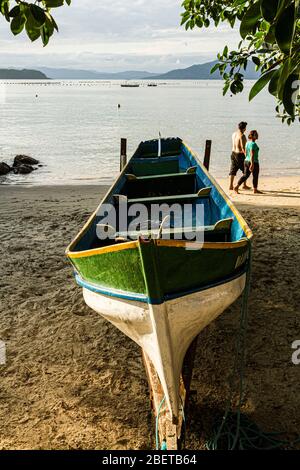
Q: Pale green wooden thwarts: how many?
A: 3